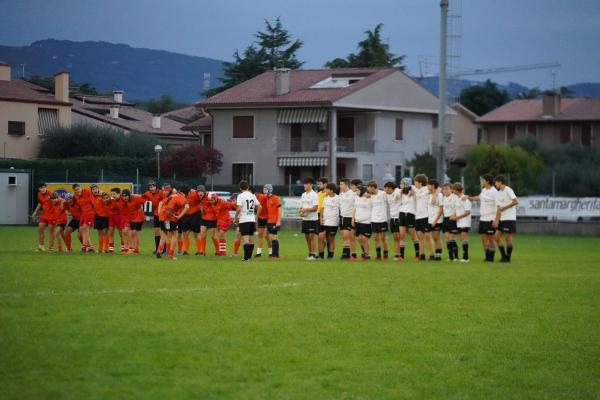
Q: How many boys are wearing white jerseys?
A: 15